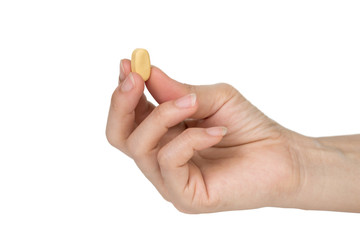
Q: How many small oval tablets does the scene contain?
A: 1